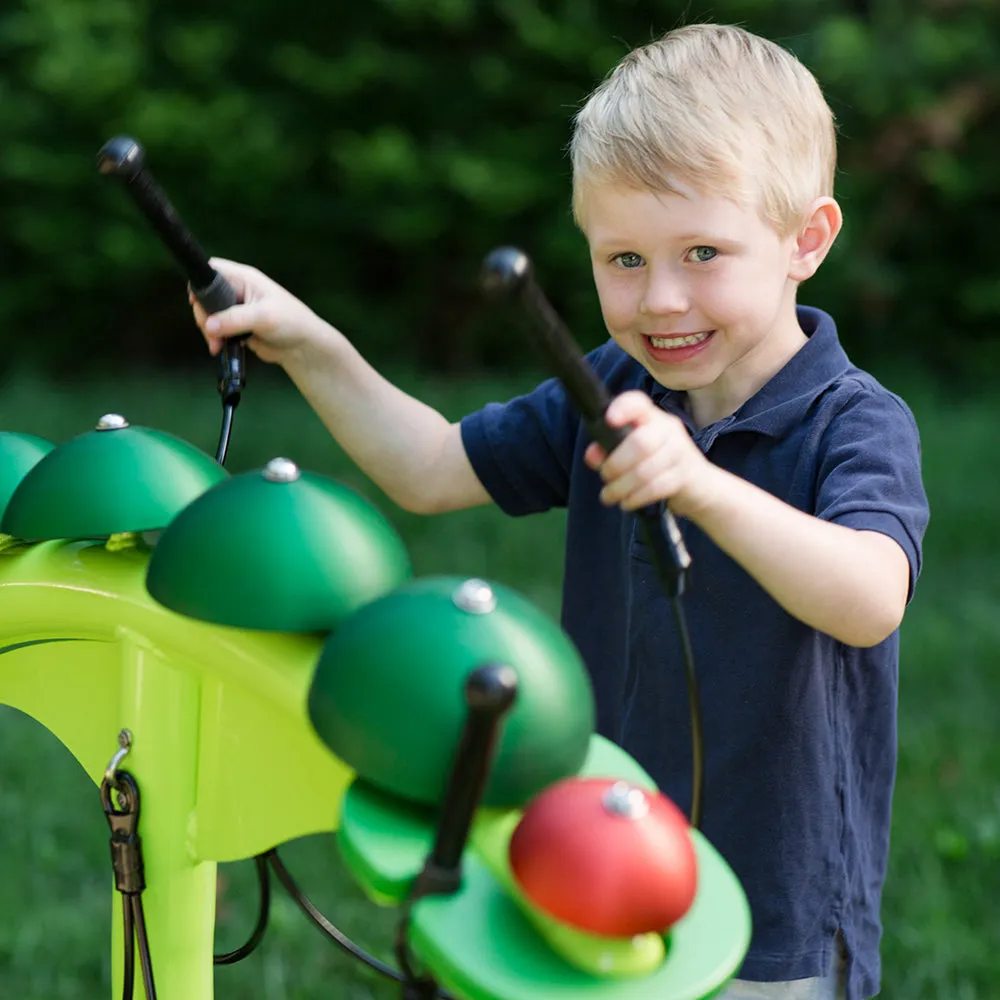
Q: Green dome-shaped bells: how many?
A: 4